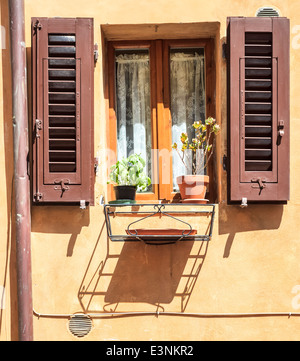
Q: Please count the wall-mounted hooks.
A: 2